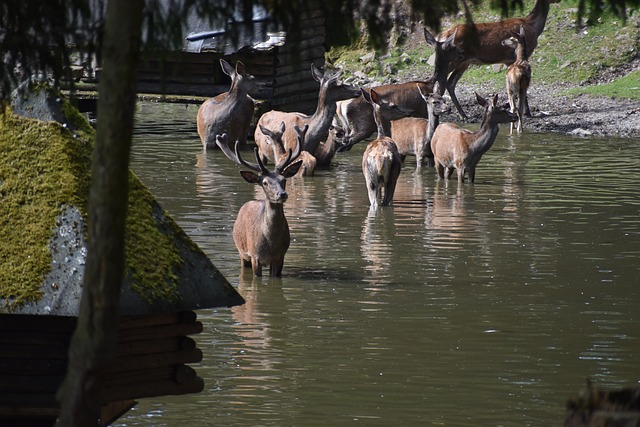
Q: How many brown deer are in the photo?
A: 11